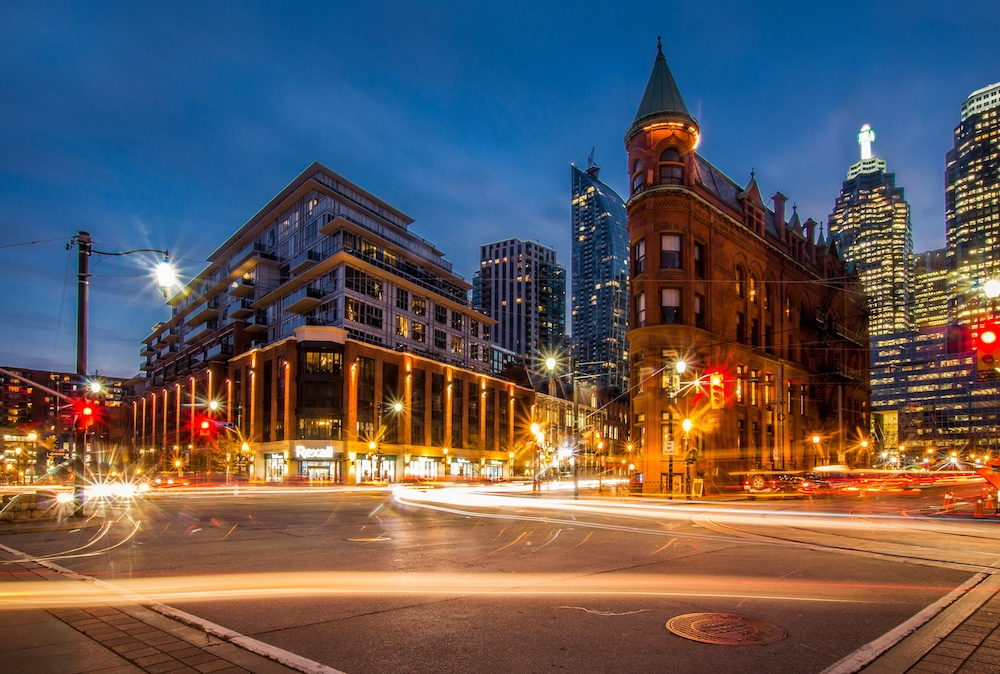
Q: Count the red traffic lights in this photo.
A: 4